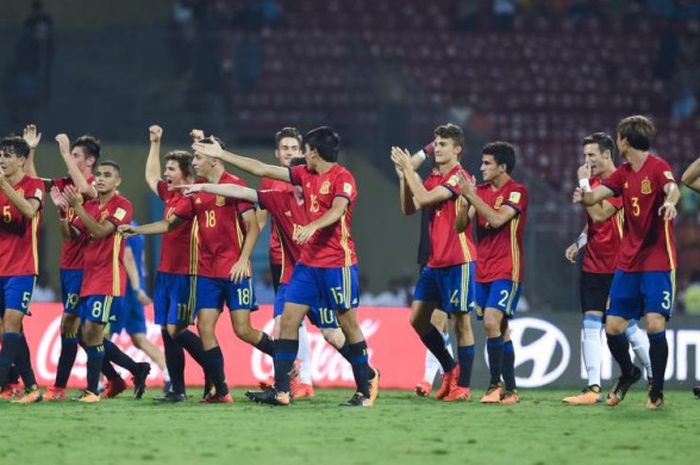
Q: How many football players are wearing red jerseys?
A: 12